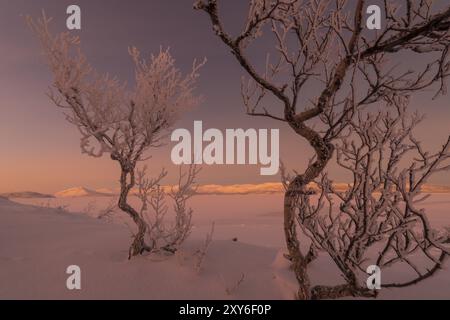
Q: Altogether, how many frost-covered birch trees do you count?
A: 2